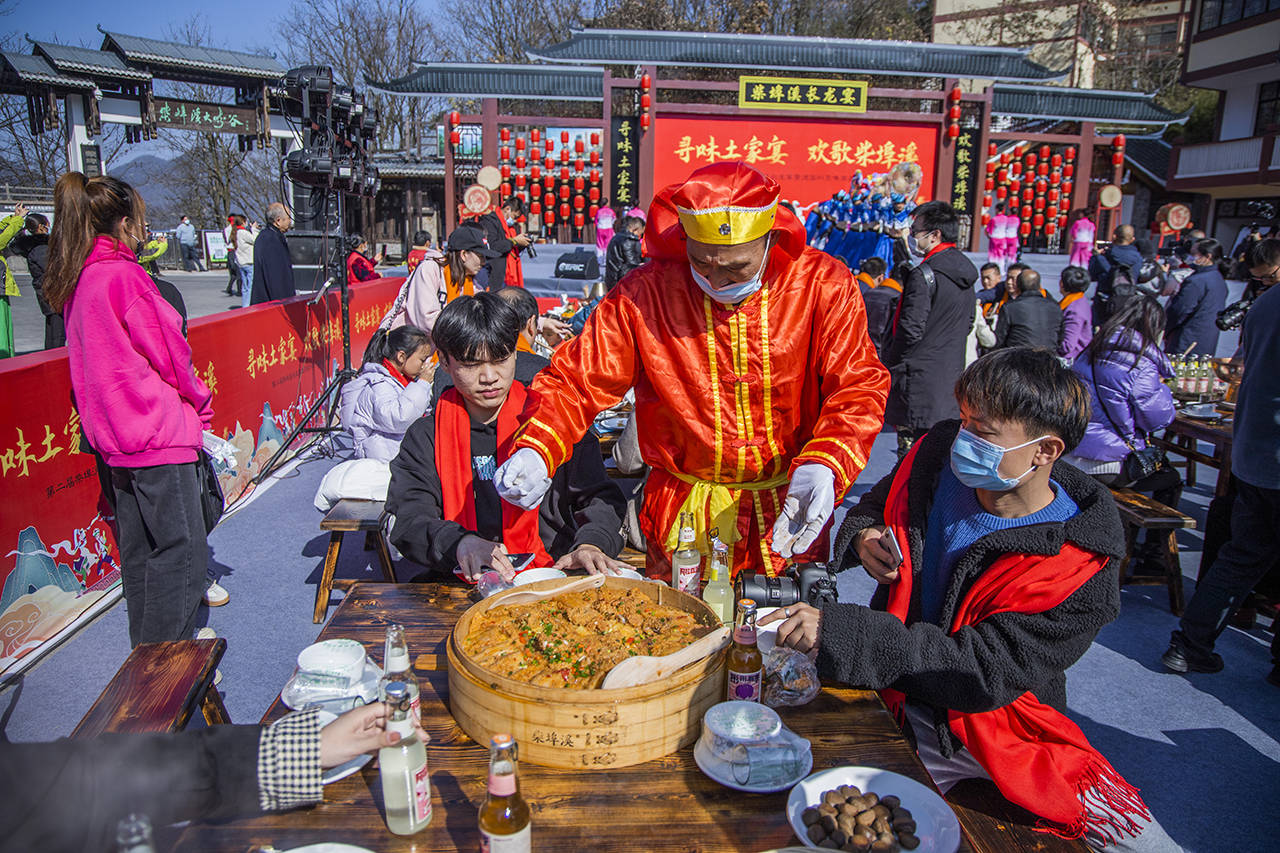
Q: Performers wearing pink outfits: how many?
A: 5